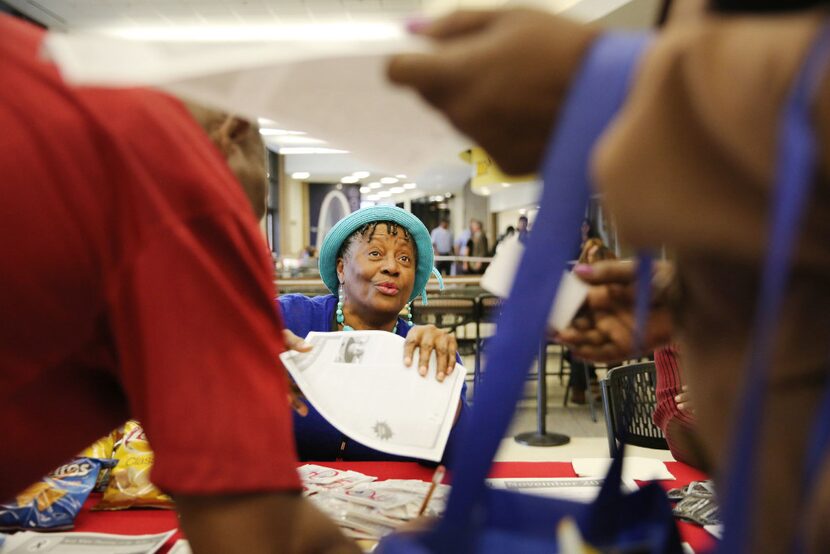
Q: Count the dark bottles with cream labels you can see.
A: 0